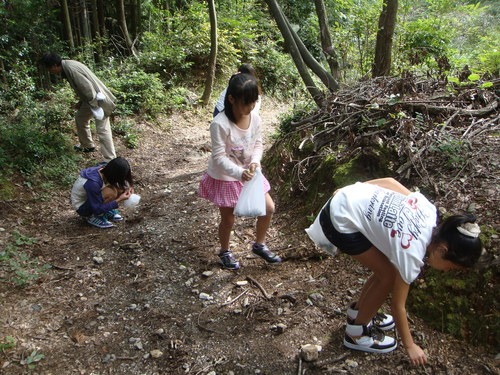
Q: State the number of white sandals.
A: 0